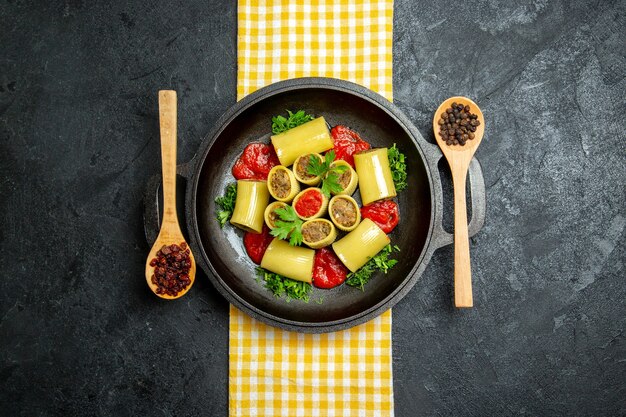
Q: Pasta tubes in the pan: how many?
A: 12